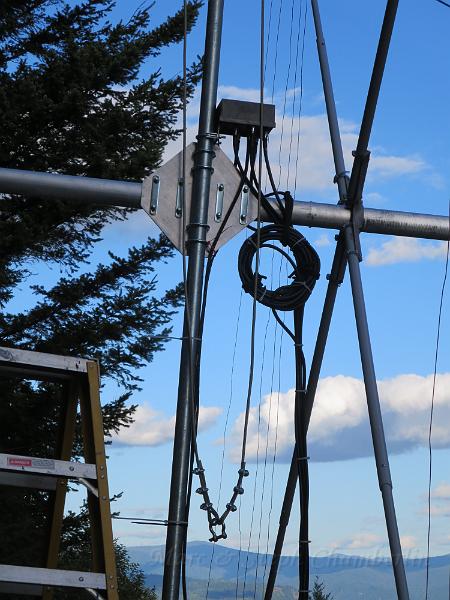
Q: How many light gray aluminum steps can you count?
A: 3